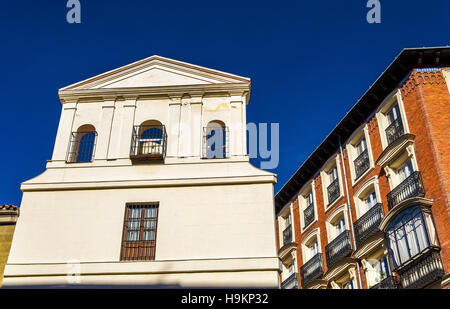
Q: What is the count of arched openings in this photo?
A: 3